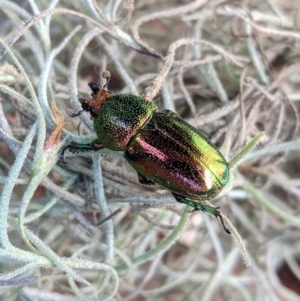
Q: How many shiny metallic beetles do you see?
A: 1